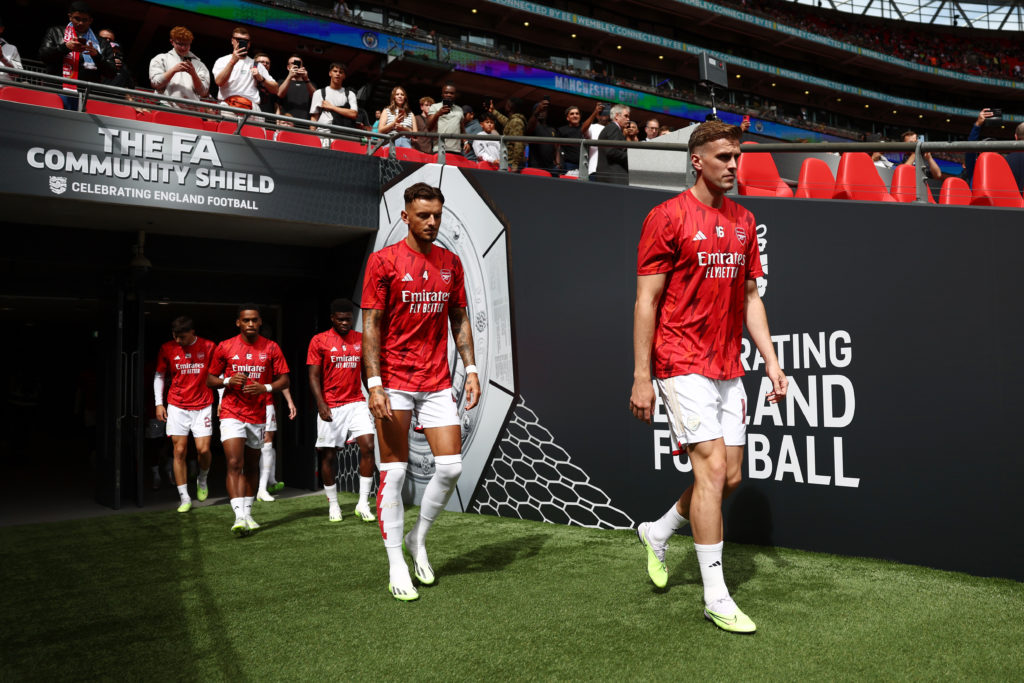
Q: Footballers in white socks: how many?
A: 6